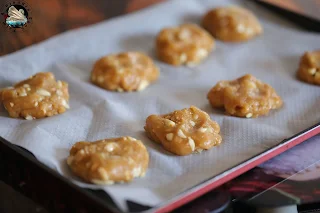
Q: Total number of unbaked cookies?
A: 8